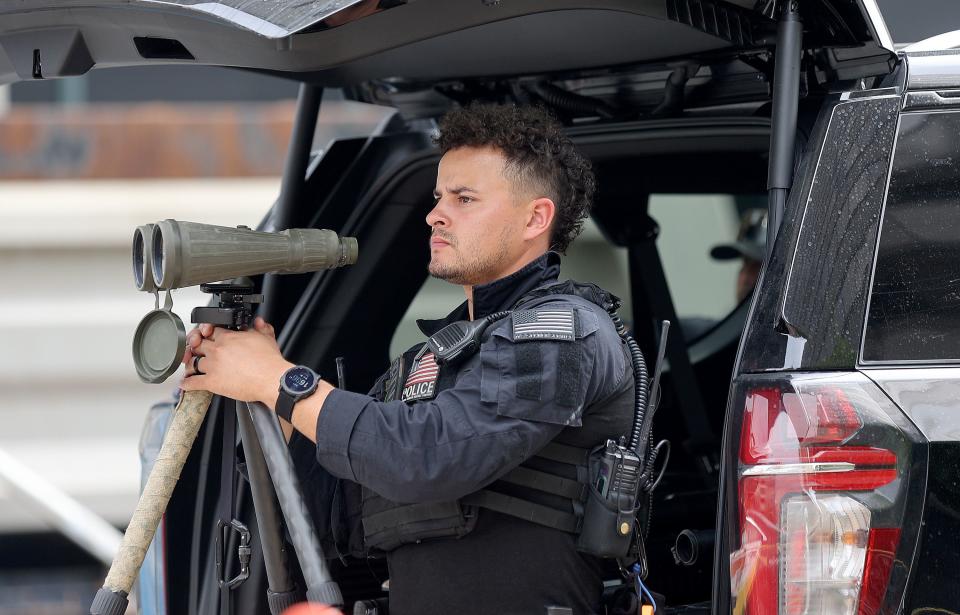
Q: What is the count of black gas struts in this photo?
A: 2